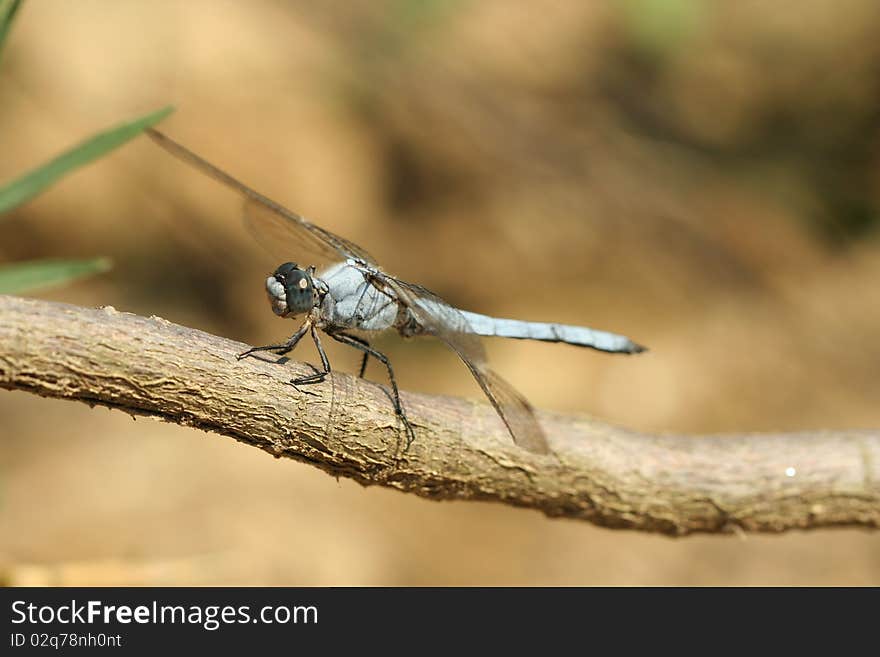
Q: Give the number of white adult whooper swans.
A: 0